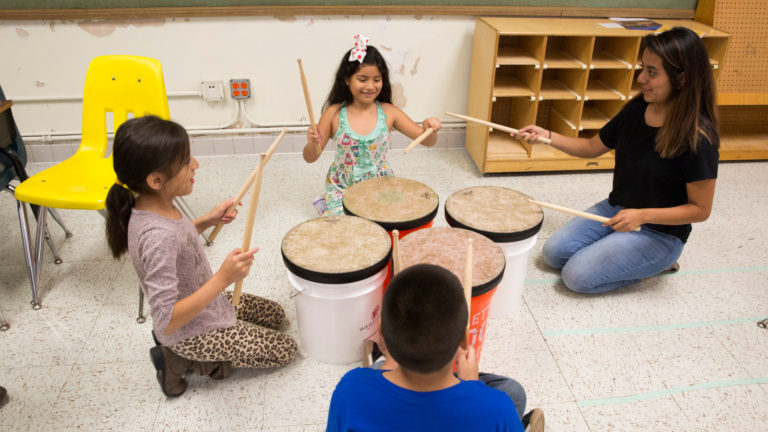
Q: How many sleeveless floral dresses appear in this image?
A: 1